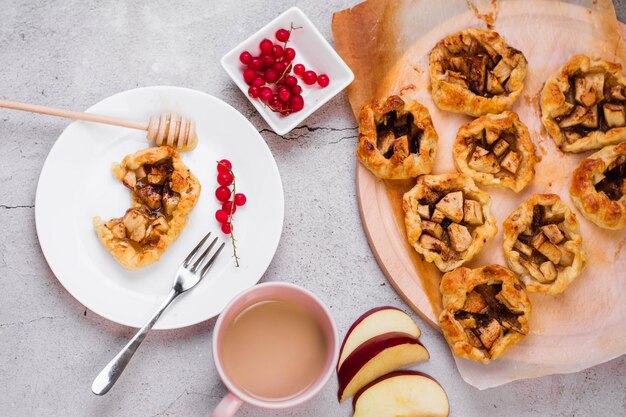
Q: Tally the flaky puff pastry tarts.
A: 9